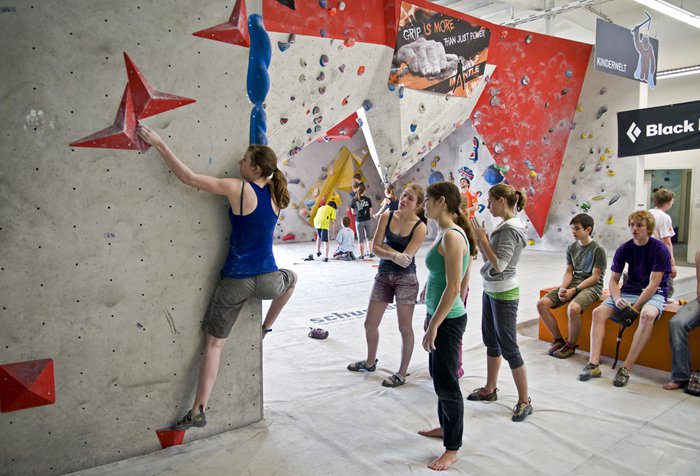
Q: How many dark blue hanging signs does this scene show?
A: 1